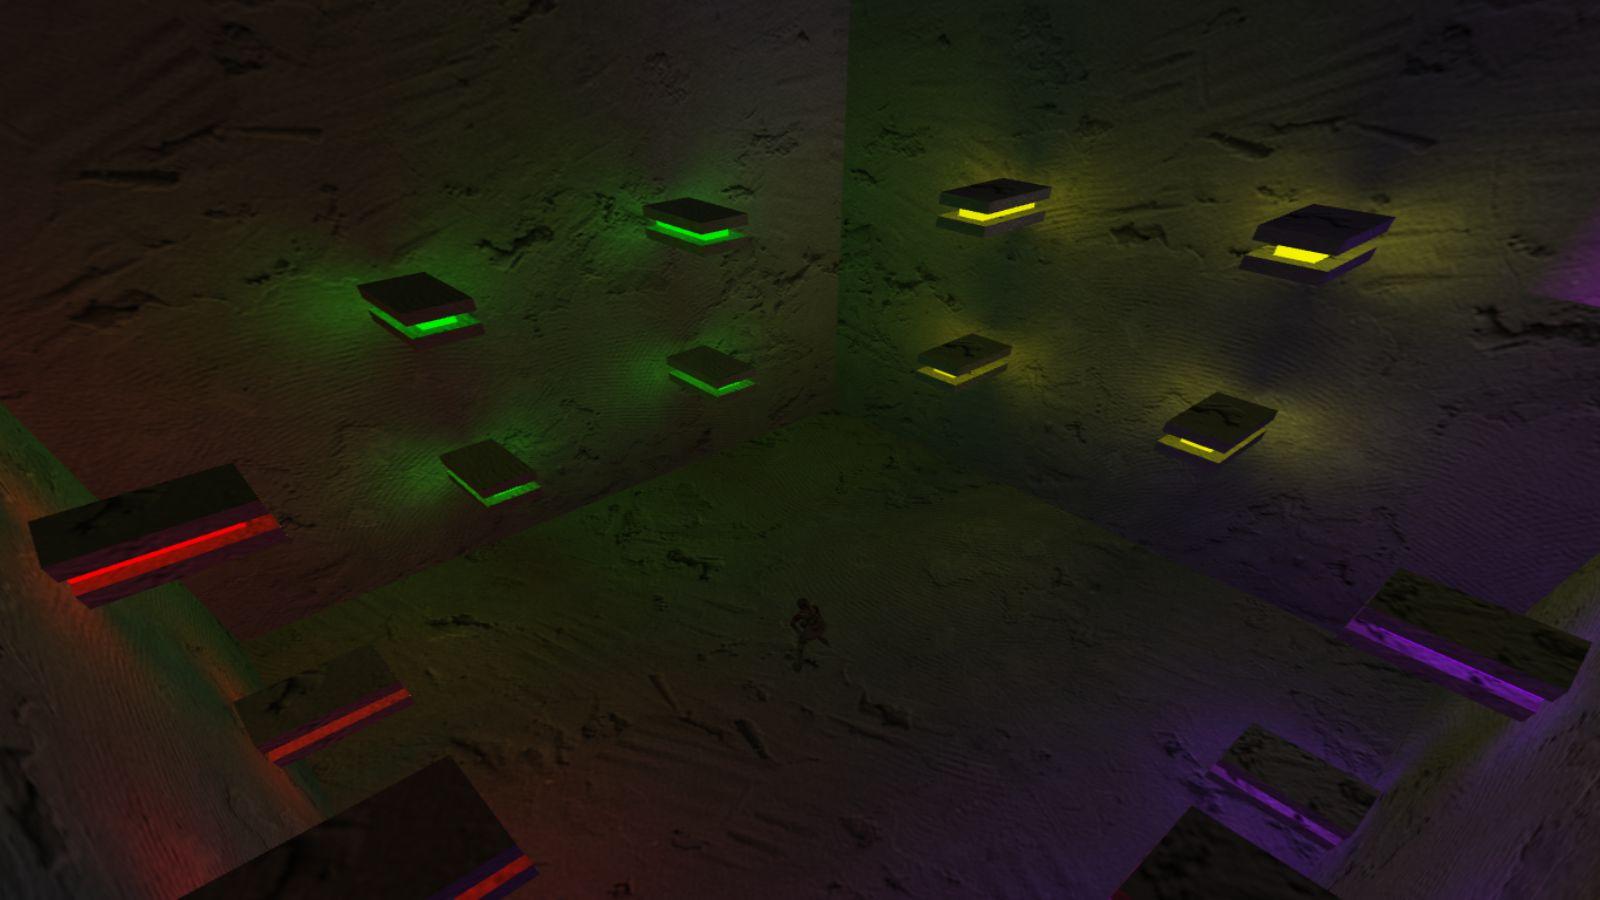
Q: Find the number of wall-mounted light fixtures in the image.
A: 14